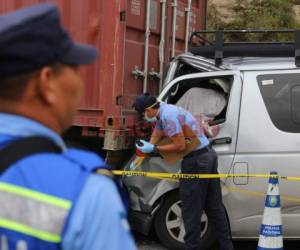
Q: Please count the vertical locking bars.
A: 4